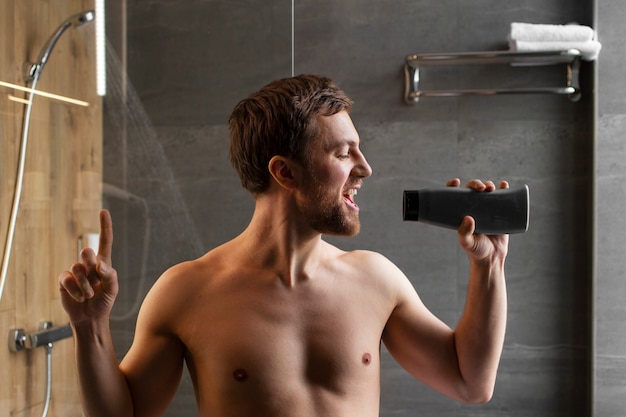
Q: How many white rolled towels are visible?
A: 2